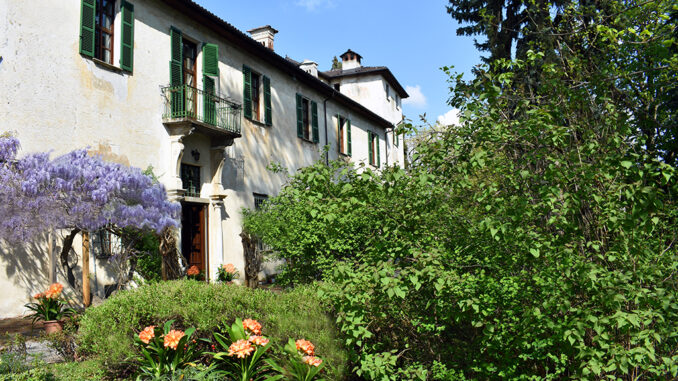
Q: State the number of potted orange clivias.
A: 3